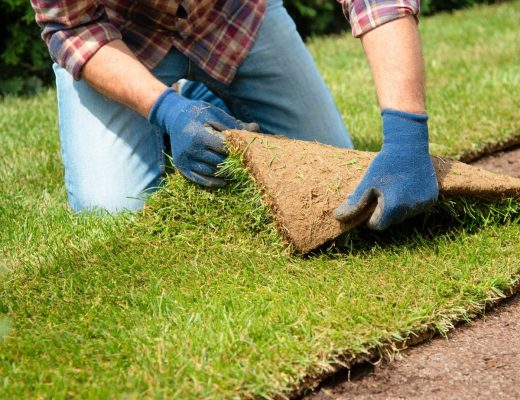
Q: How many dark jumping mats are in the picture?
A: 0